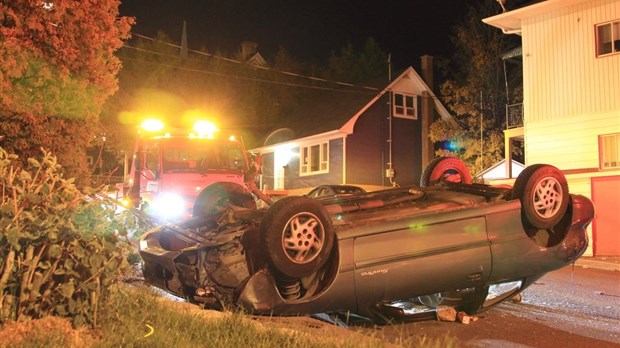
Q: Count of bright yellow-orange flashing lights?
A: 2